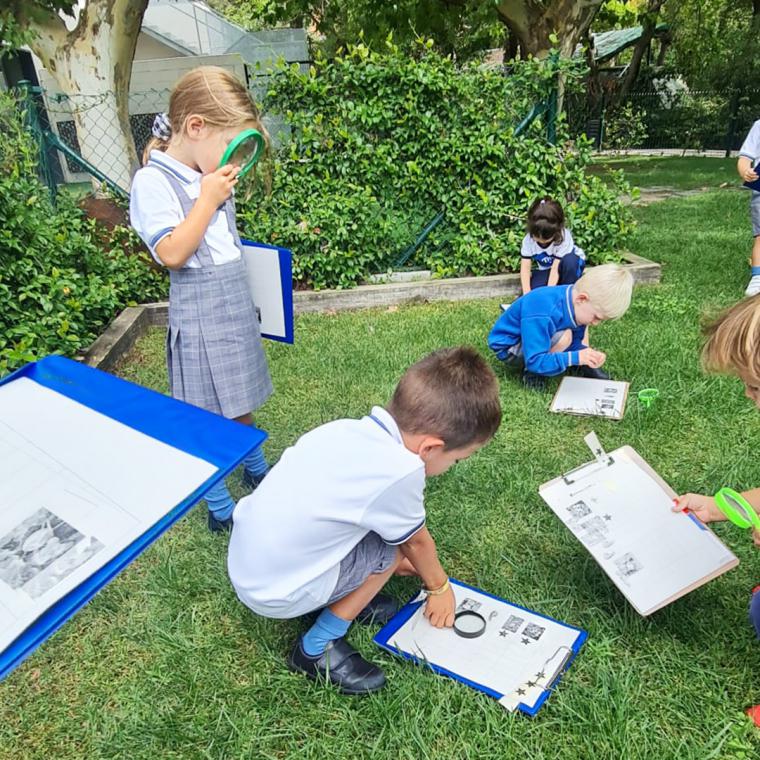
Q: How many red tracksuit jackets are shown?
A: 0